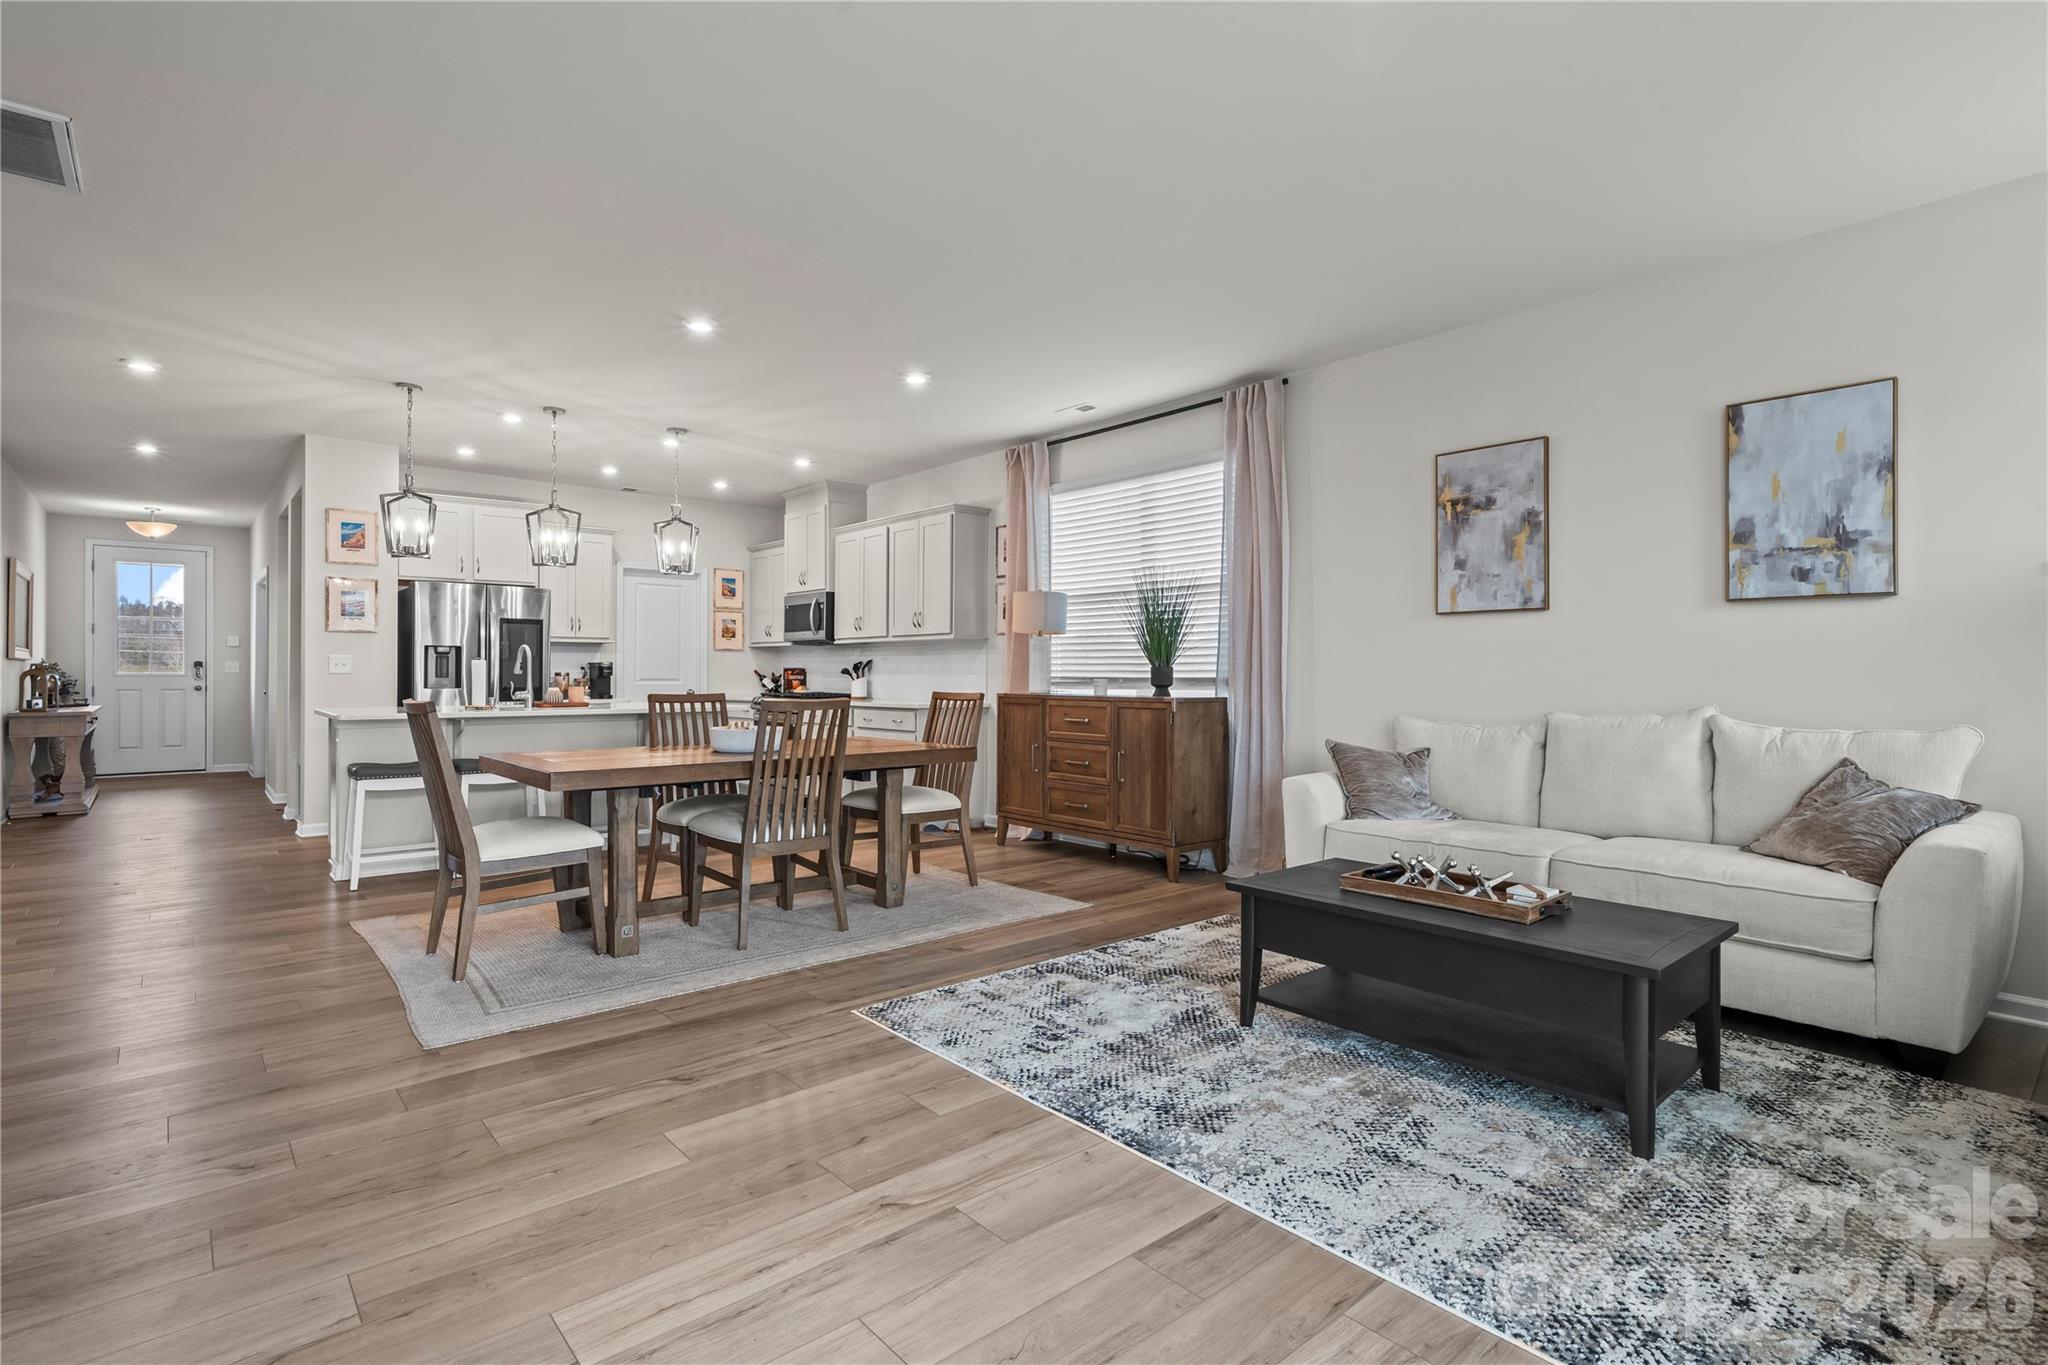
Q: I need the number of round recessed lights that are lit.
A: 10